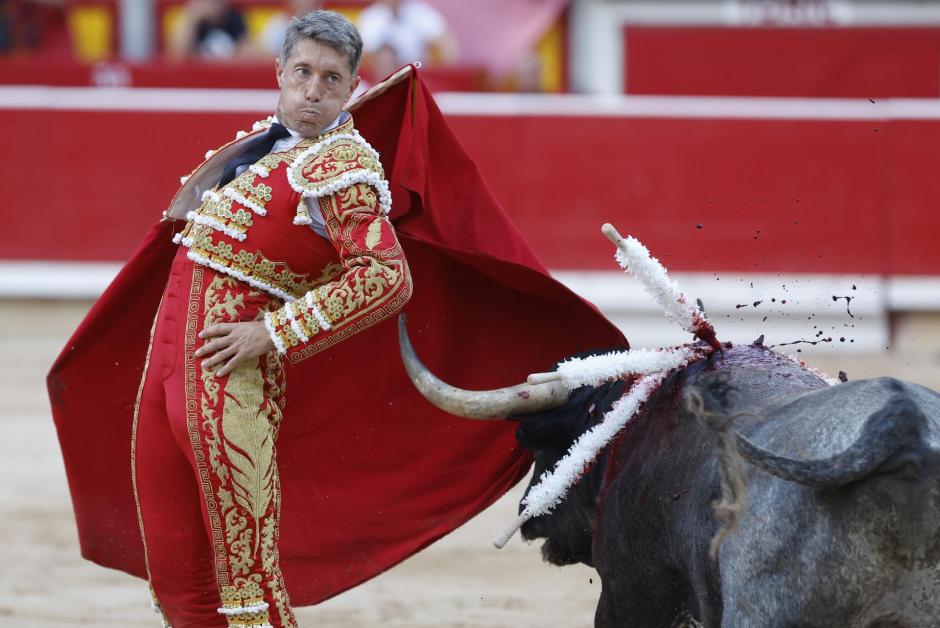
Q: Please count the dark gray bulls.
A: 1